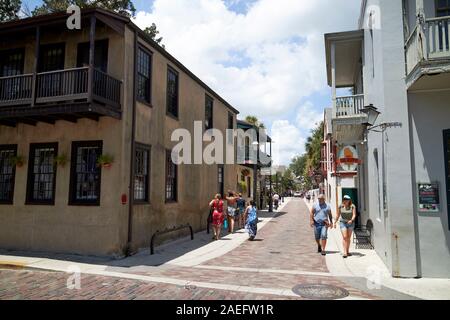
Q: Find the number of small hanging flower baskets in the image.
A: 3